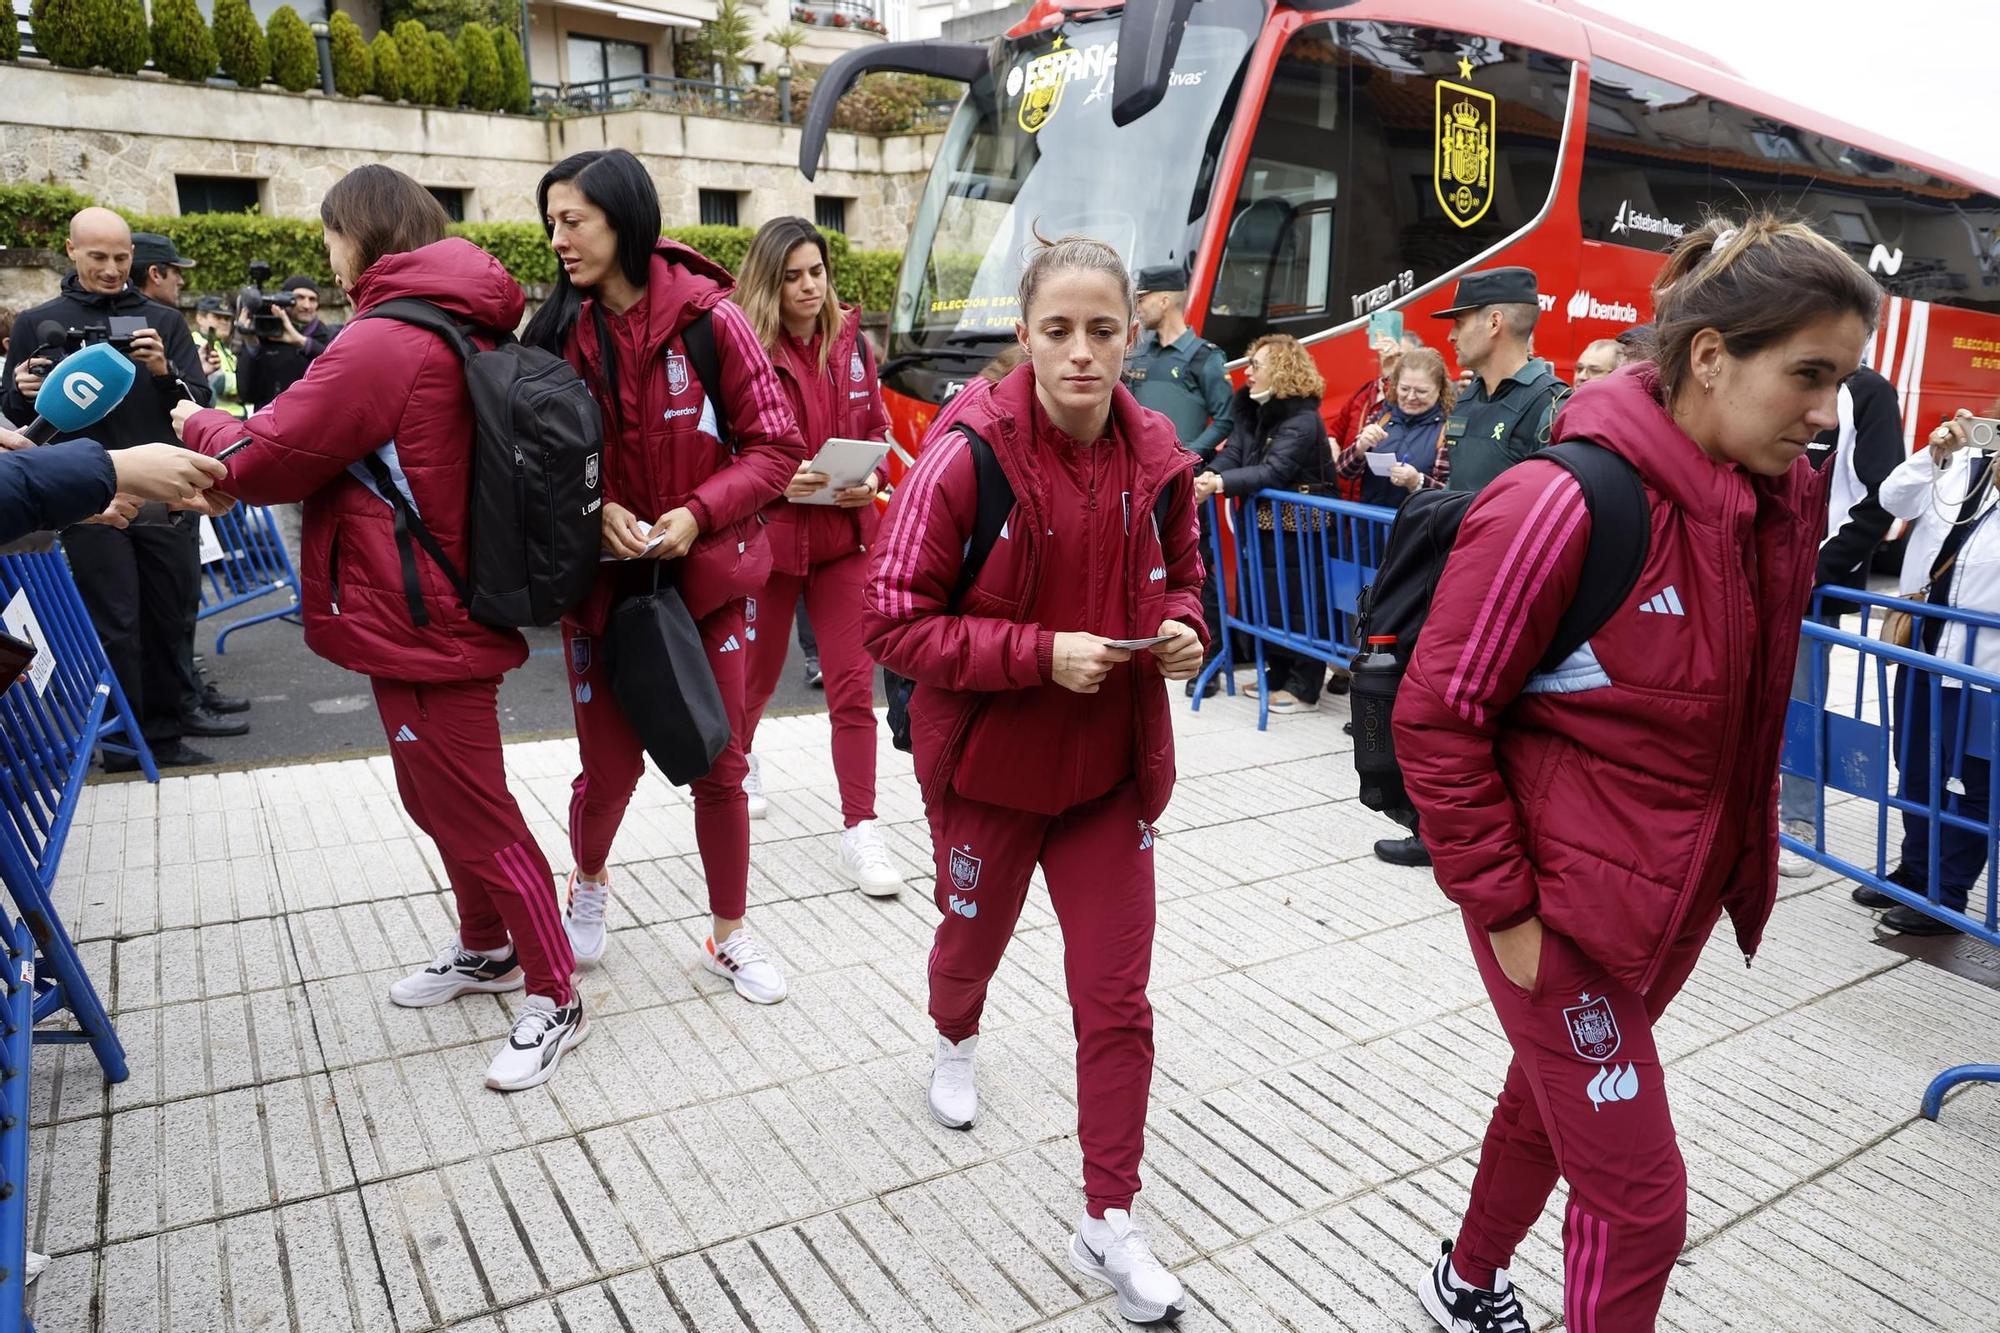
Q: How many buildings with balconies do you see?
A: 1